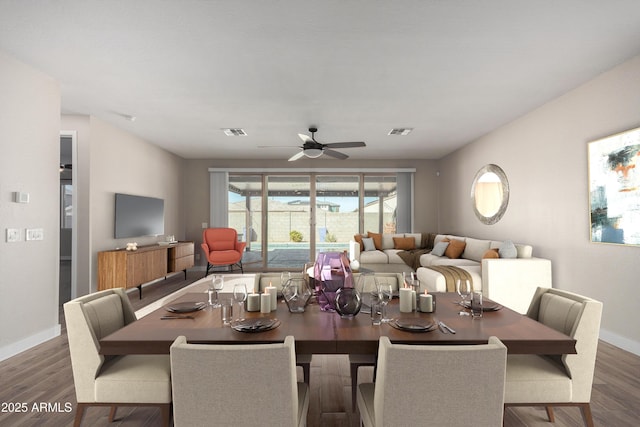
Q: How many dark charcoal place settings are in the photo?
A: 4